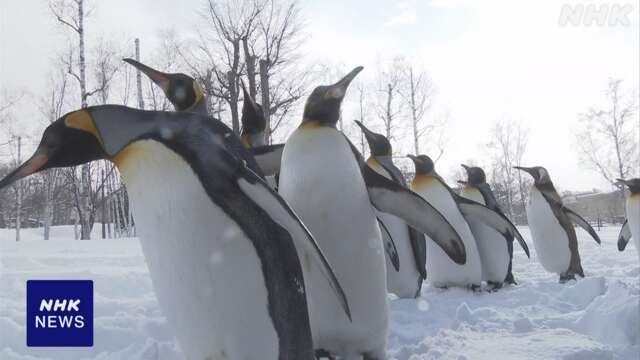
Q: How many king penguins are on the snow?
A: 9